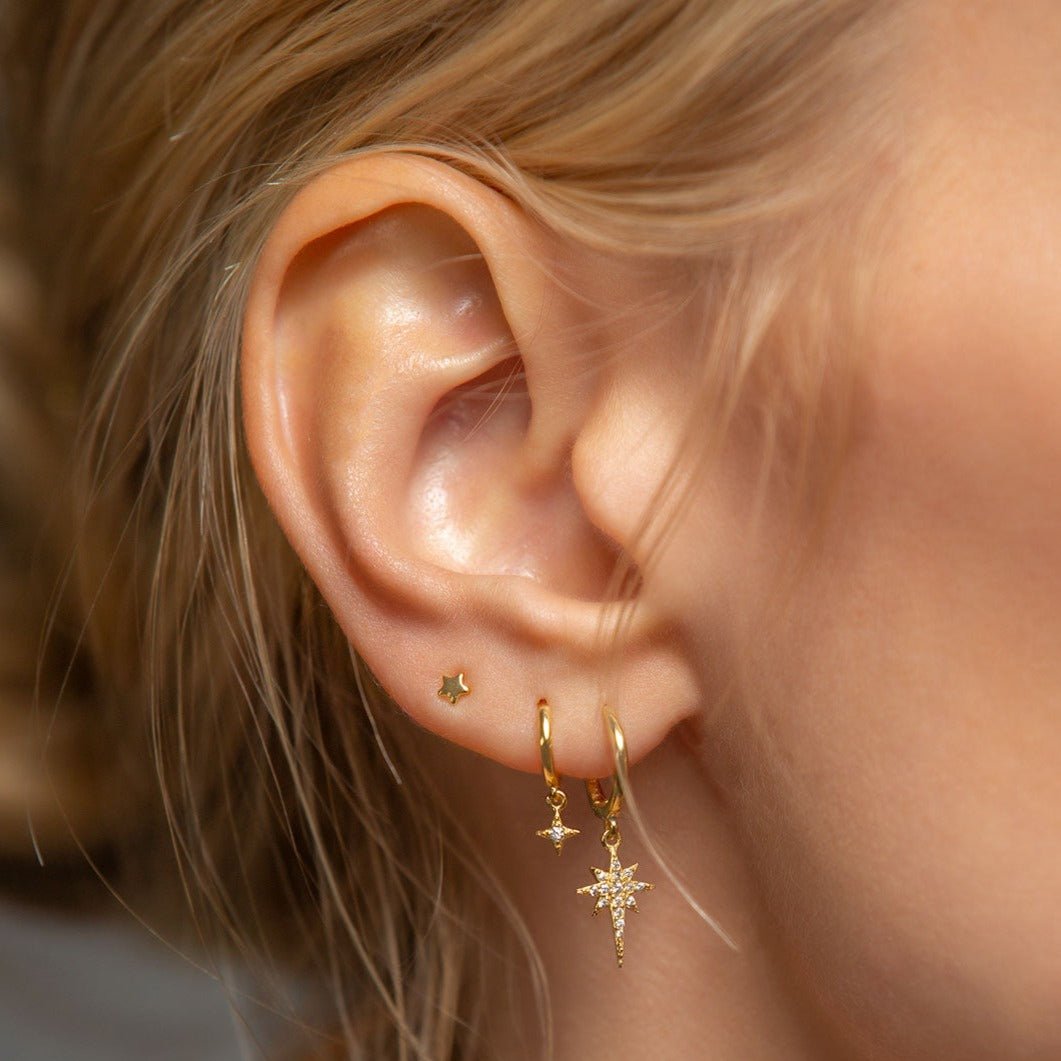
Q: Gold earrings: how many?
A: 3